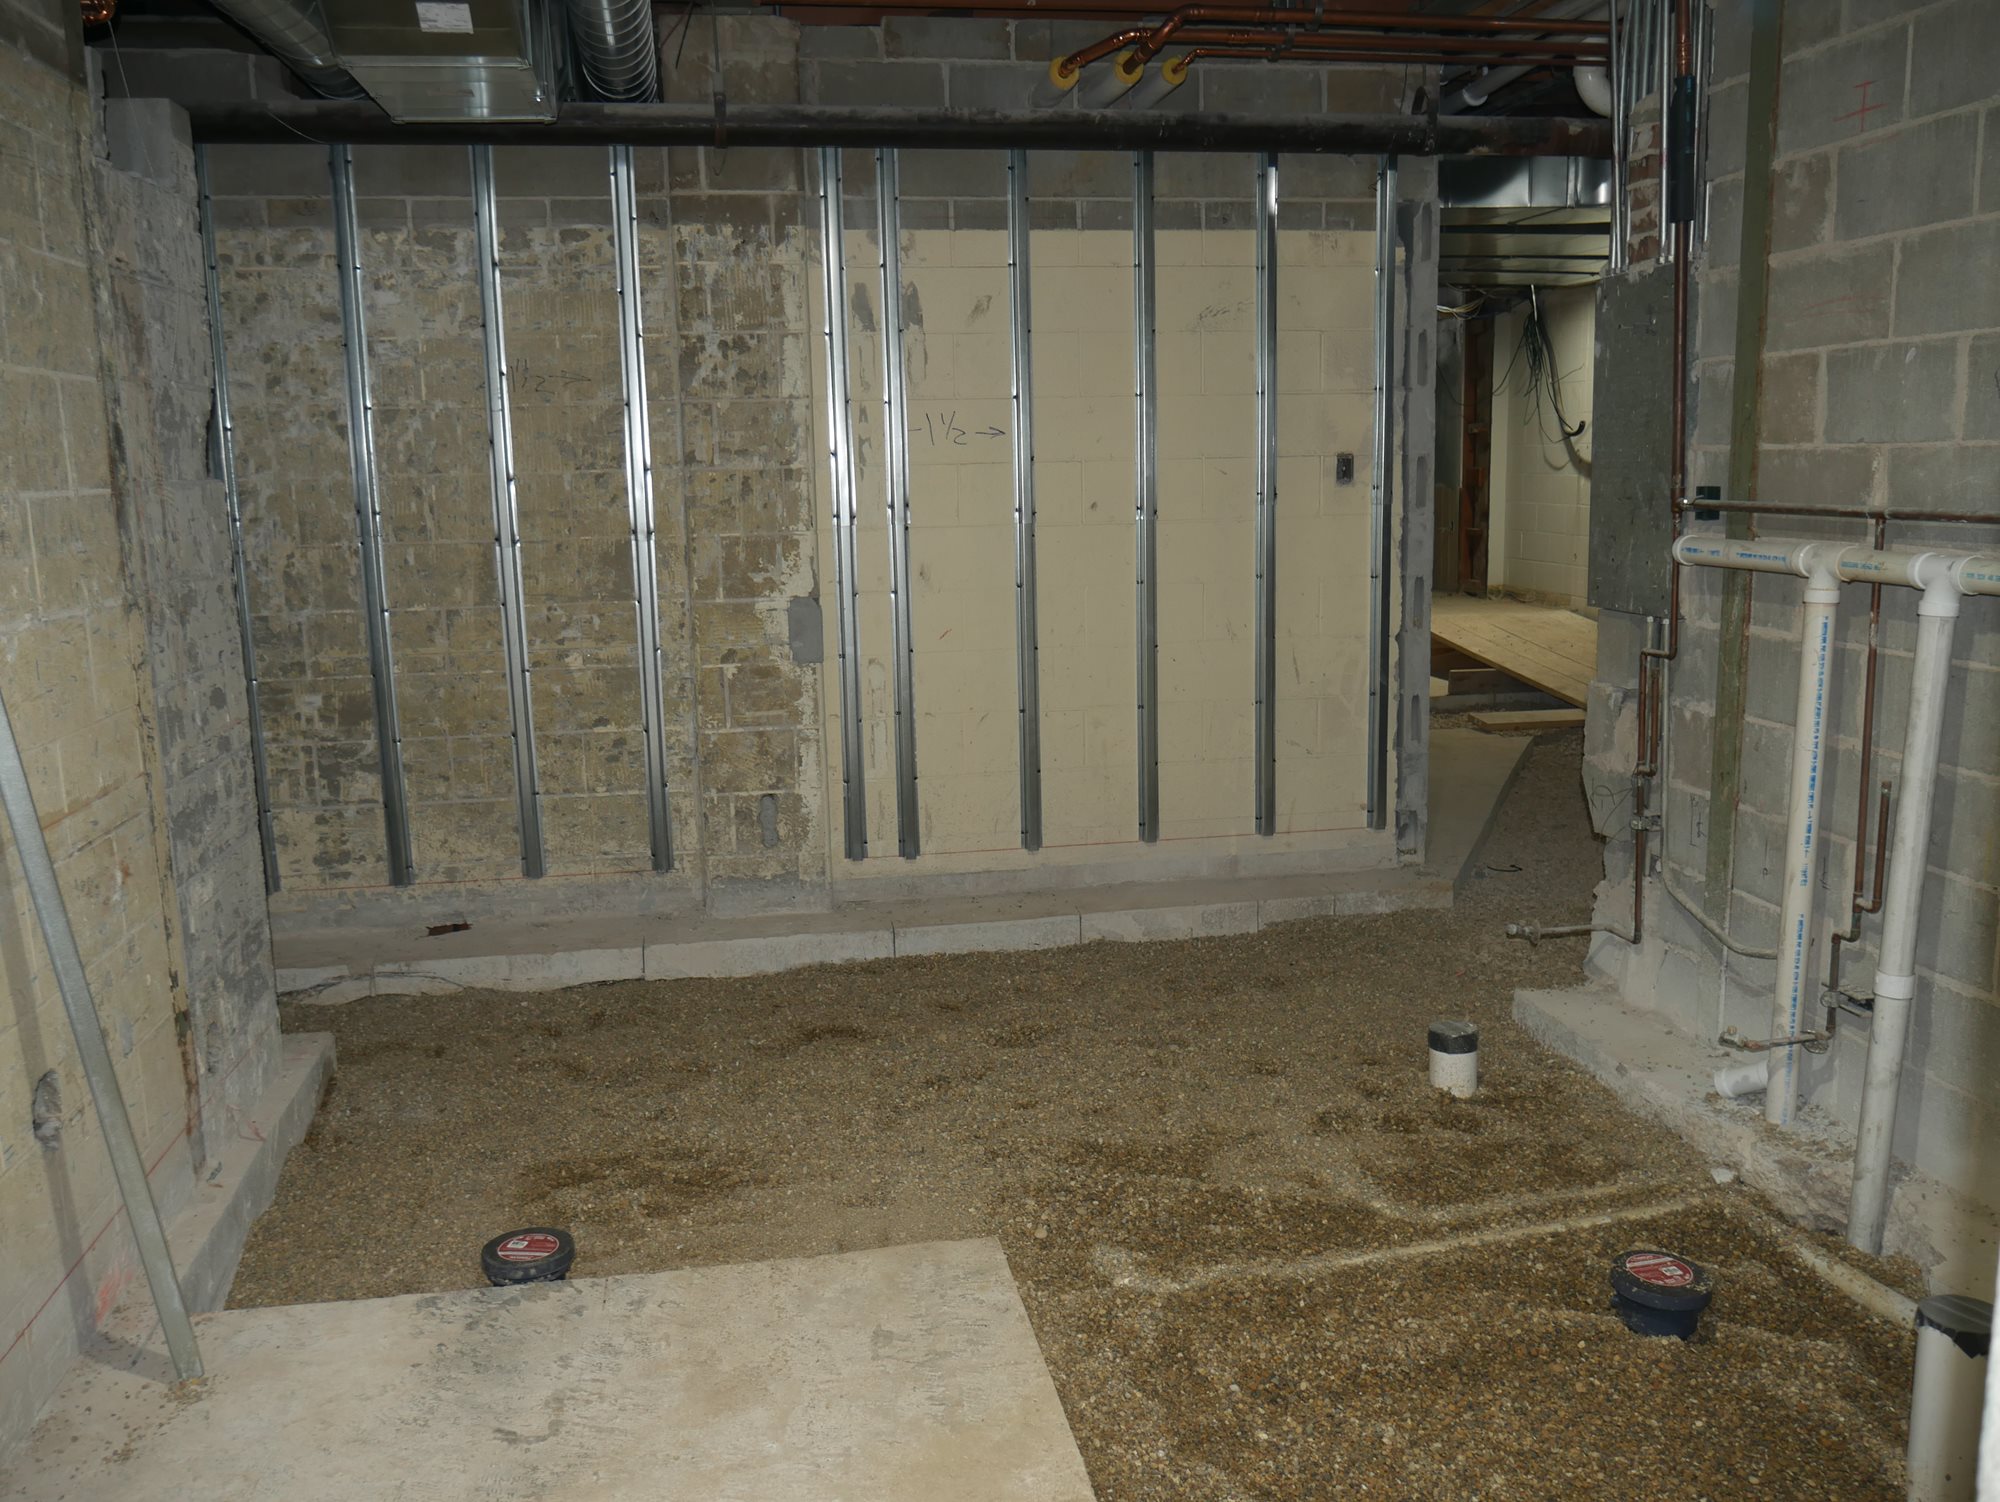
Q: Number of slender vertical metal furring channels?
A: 10